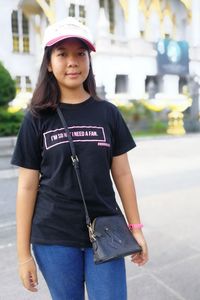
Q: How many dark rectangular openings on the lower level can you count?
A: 3